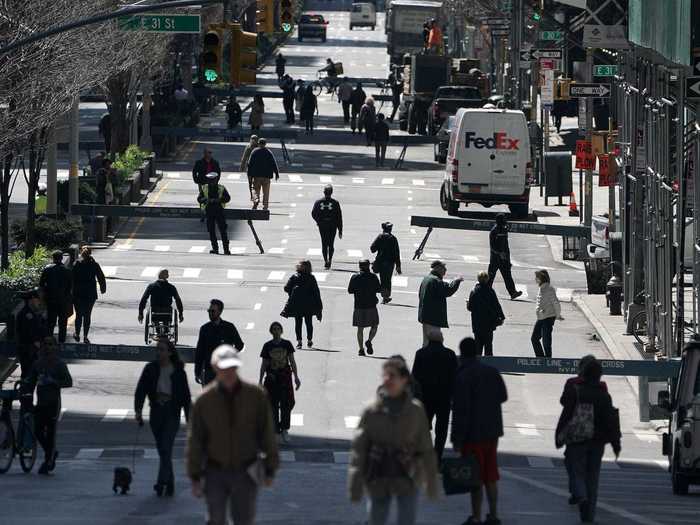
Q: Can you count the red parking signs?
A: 2